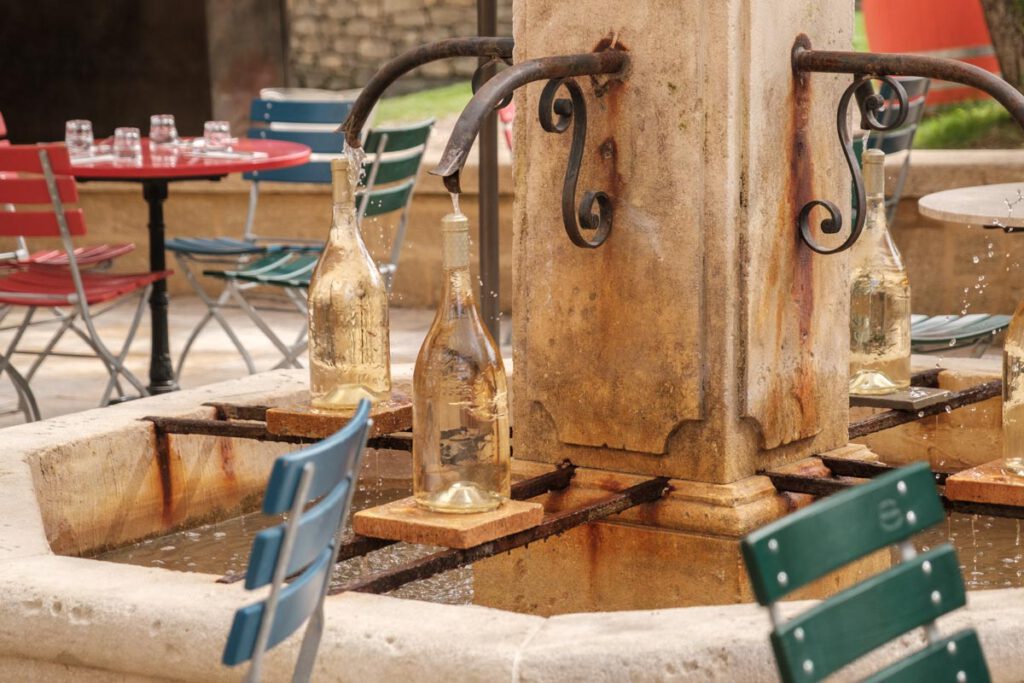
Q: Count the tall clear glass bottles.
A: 4